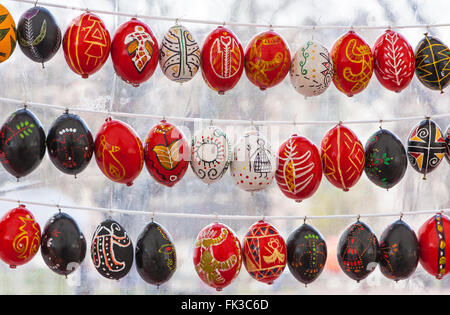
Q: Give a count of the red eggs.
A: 14